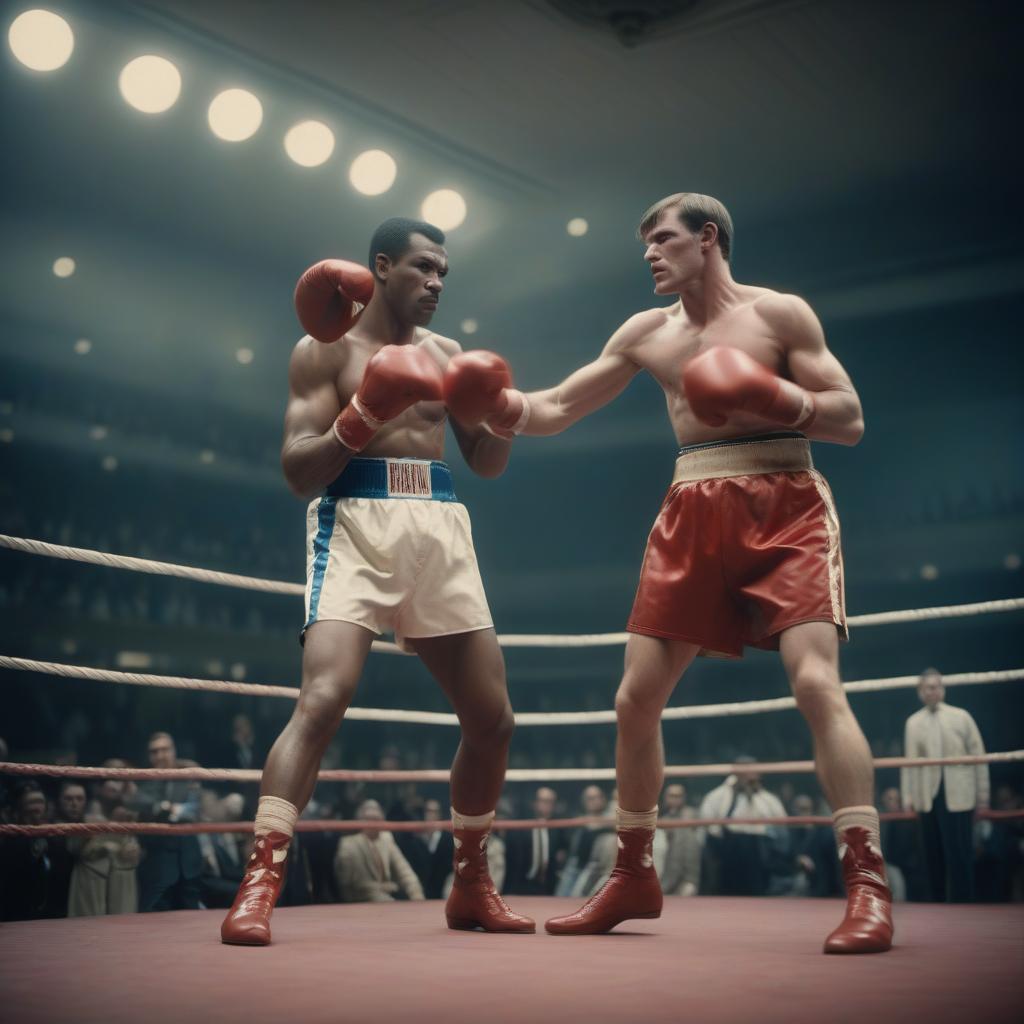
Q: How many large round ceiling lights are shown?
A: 6